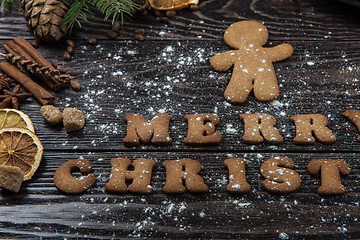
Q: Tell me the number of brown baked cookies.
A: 12